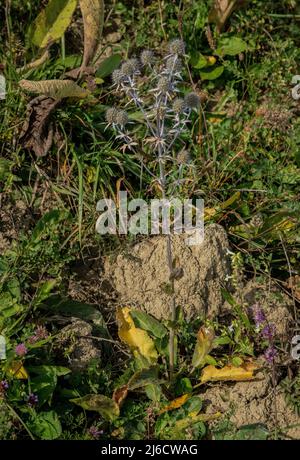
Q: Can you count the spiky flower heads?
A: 12